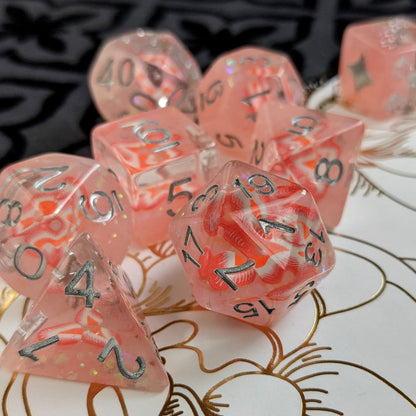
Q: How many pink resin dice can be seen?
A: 8